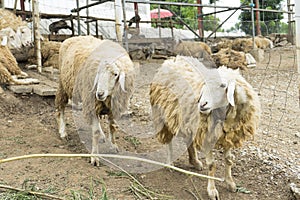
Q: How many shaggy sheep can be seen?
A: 2